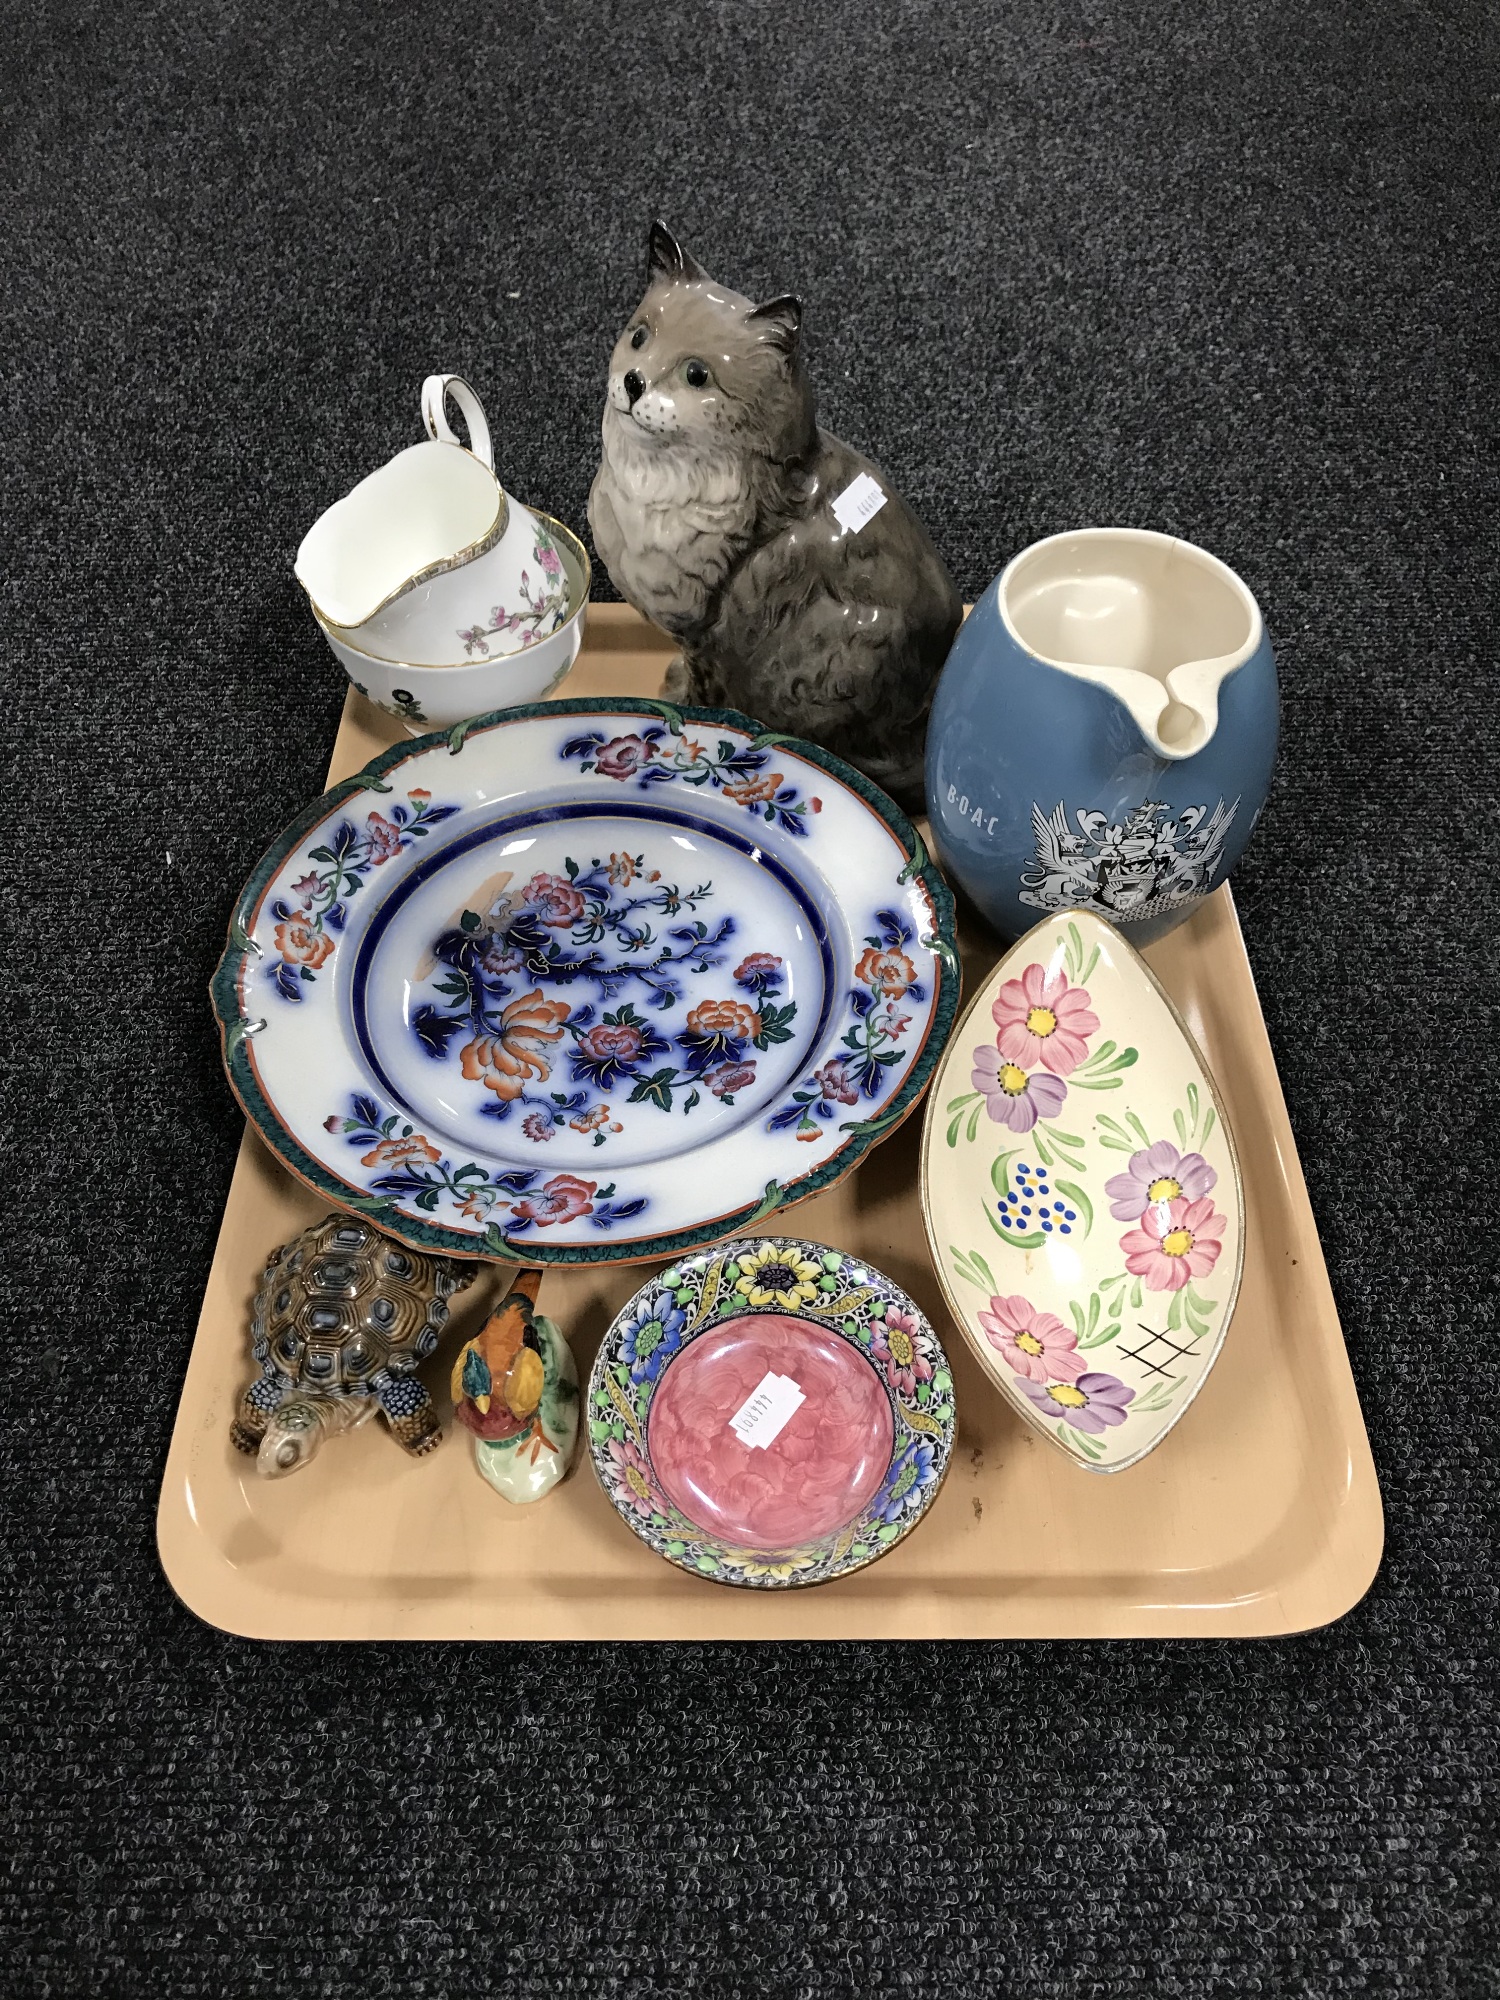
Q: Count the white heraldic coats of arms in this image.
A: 1